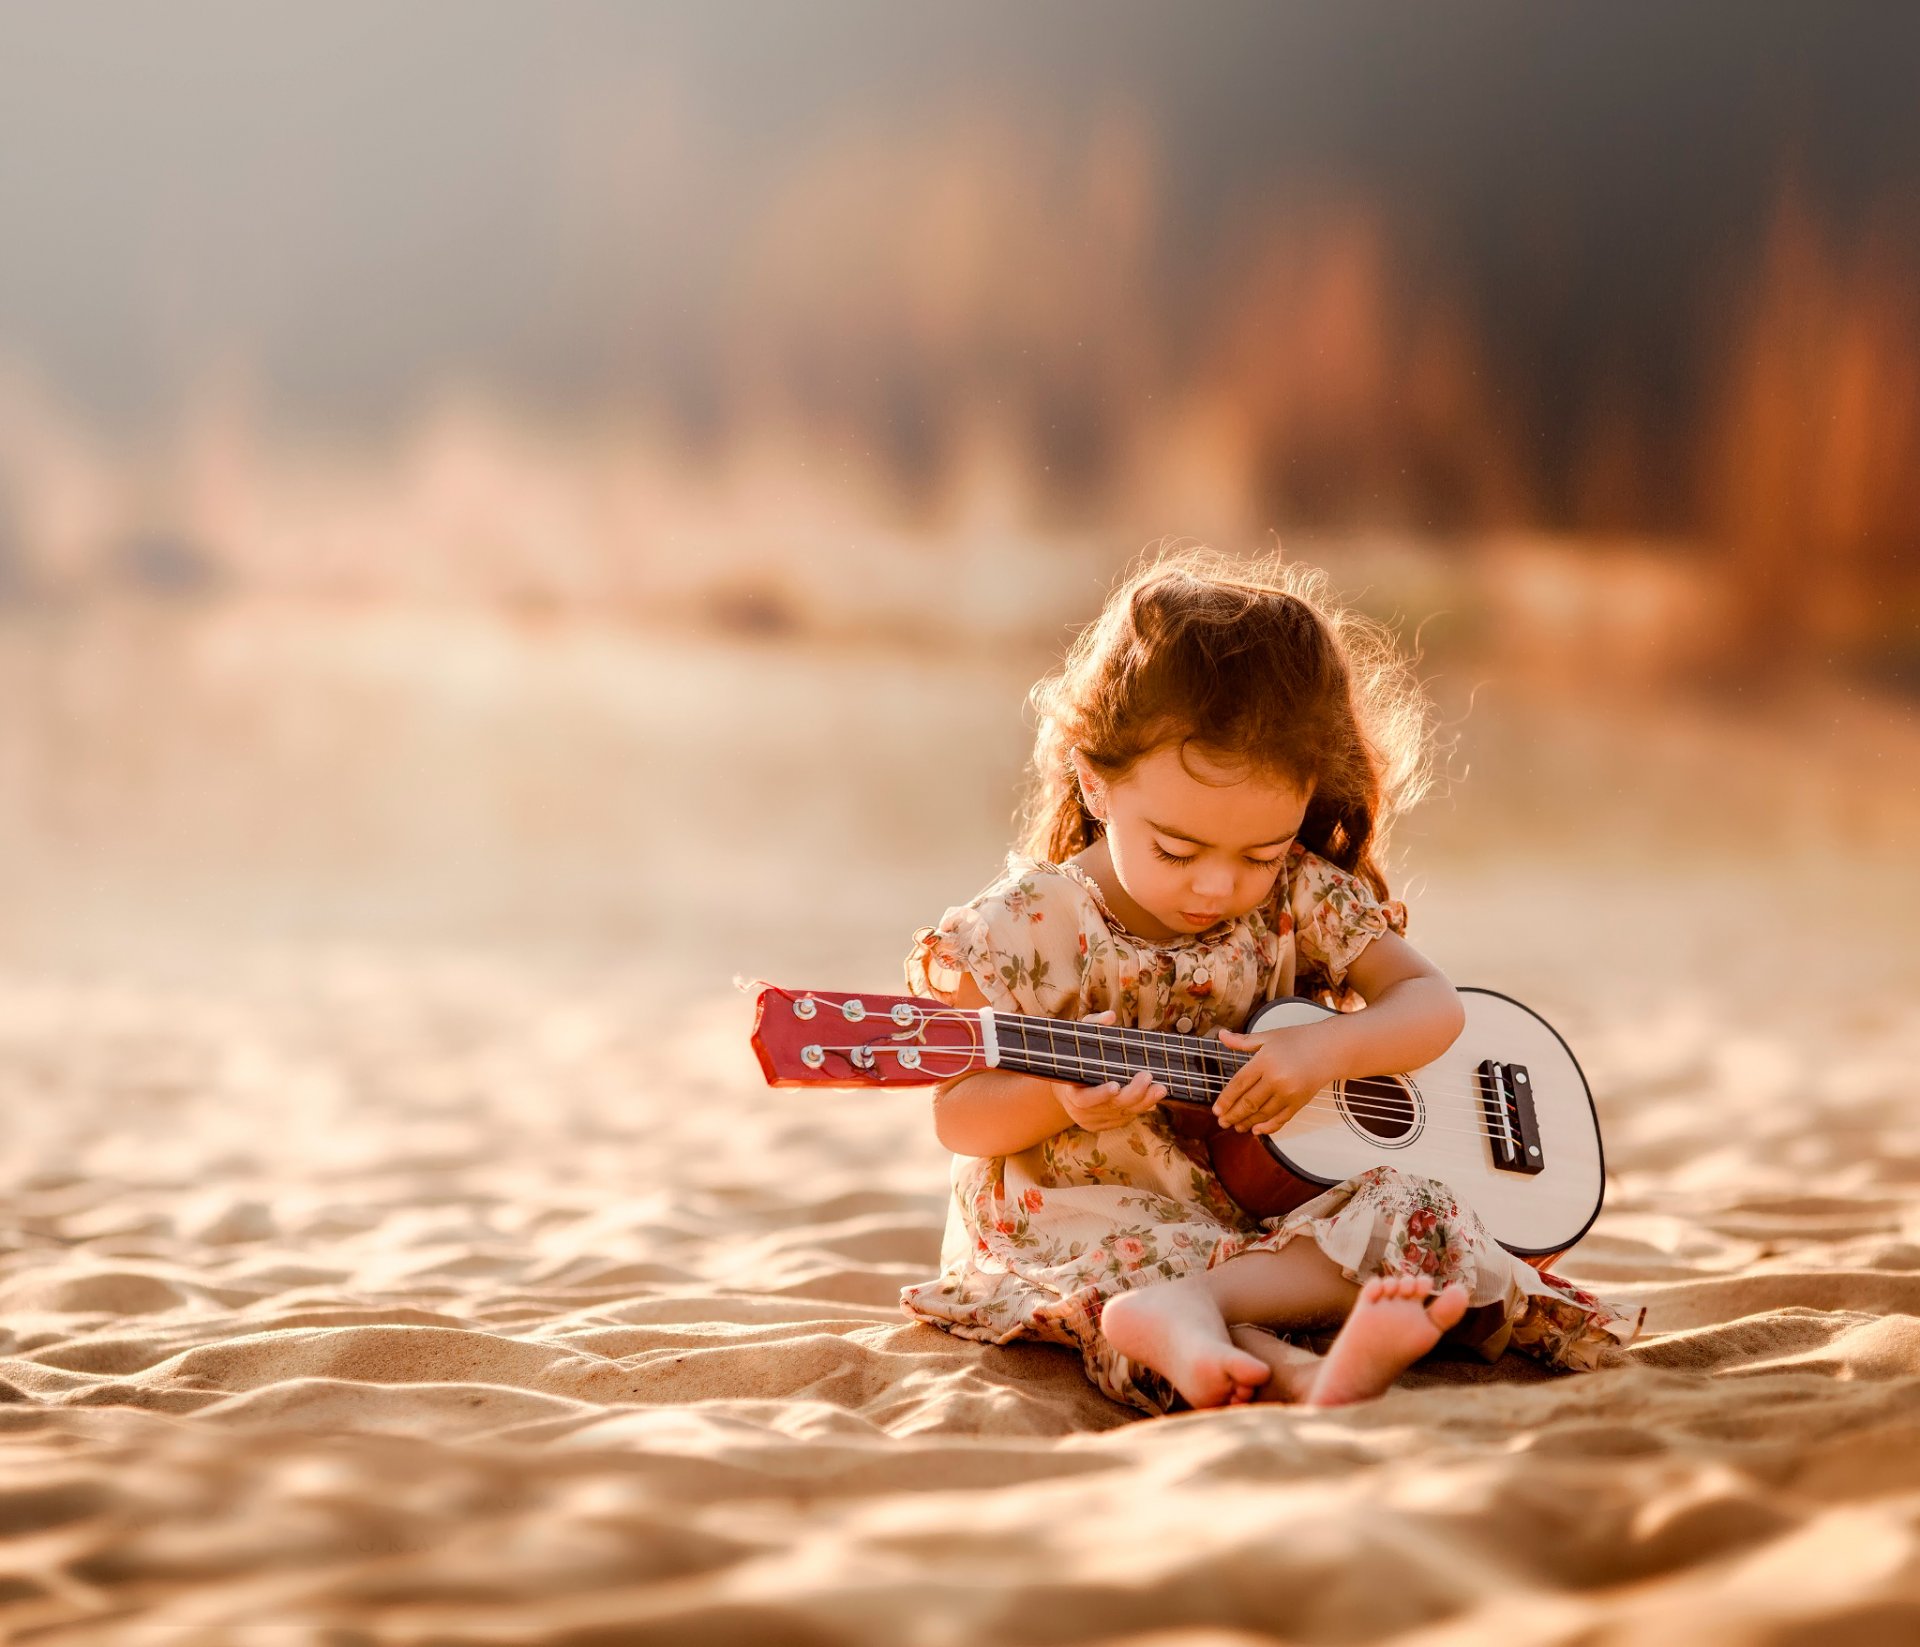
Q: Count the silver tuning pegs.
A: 6